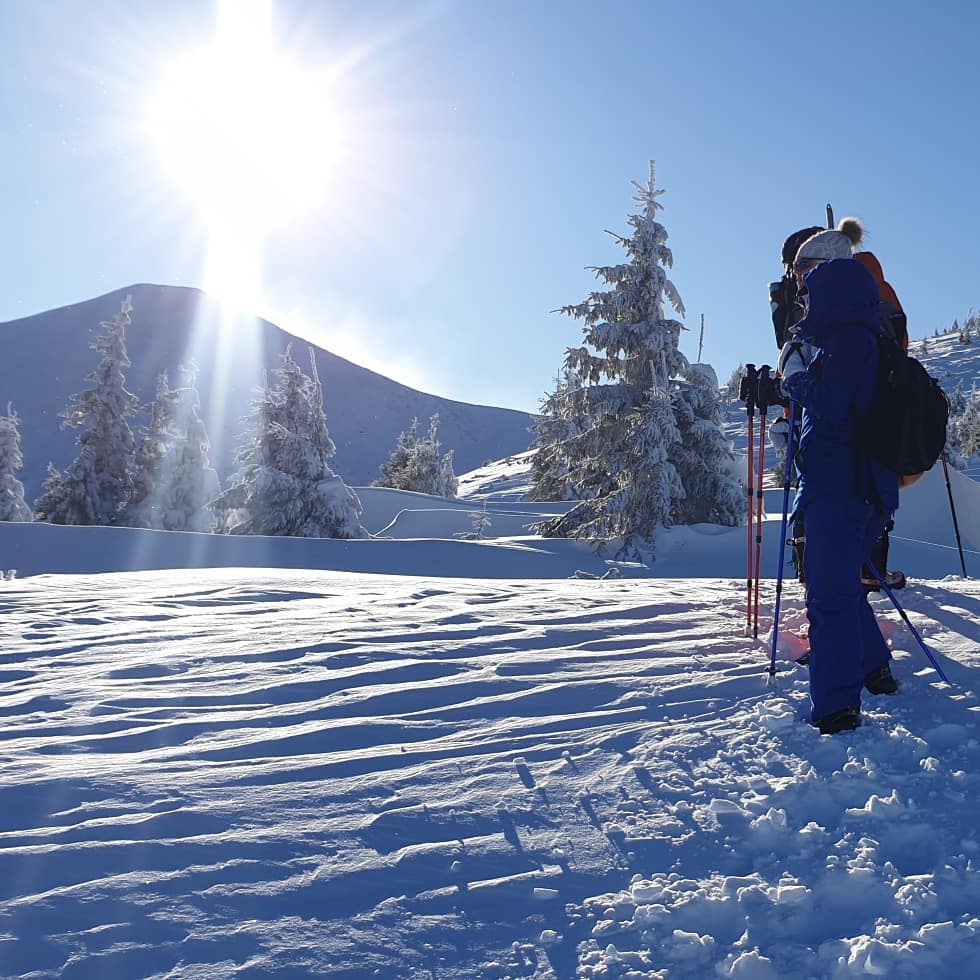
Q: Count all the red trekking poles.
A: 2